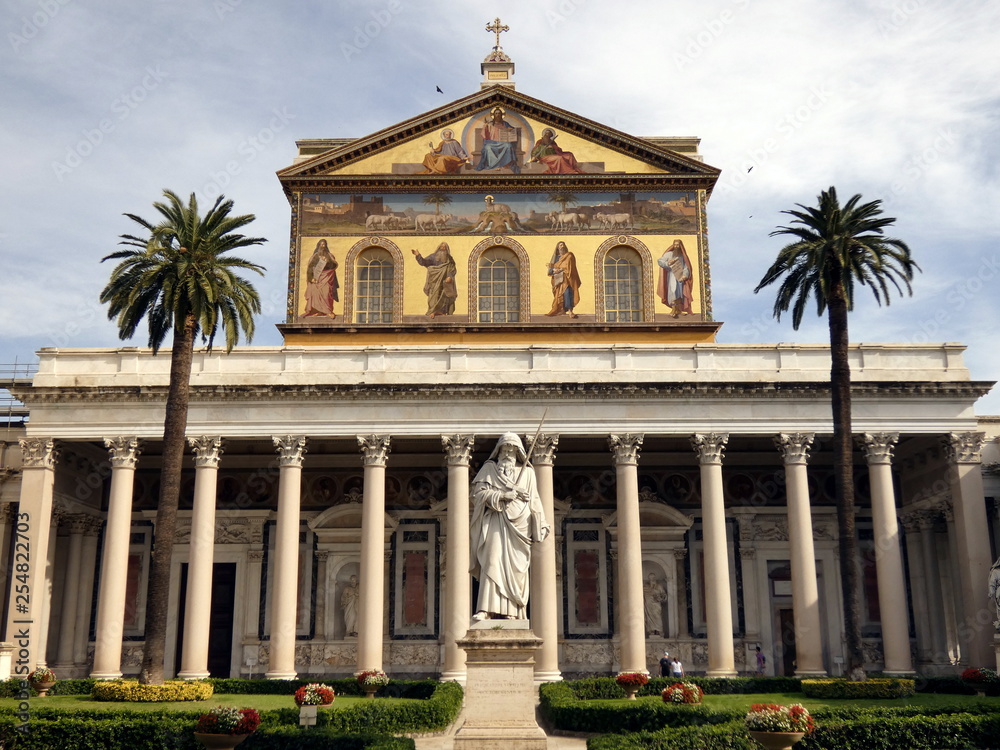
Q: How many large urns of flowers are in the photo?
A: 8